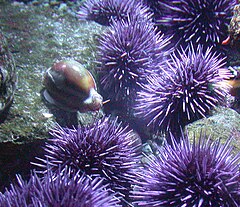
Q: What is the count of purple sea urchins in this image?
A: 7